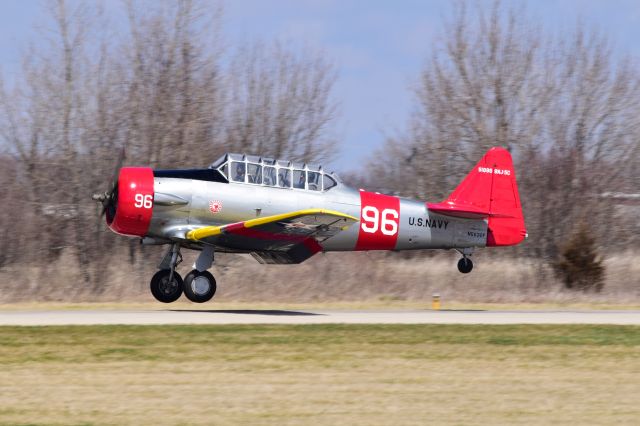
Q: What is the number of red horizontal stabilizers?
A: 1